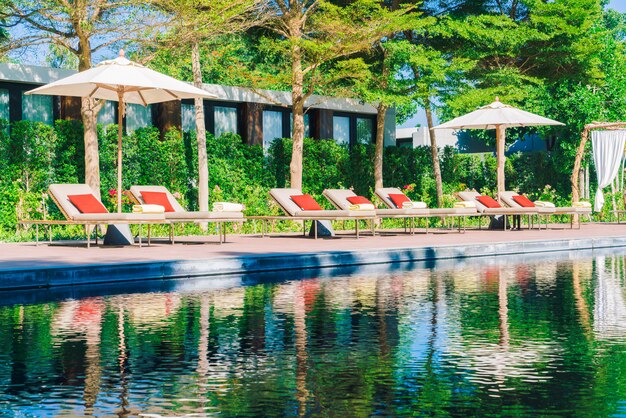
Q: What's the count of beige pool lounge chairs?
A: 7